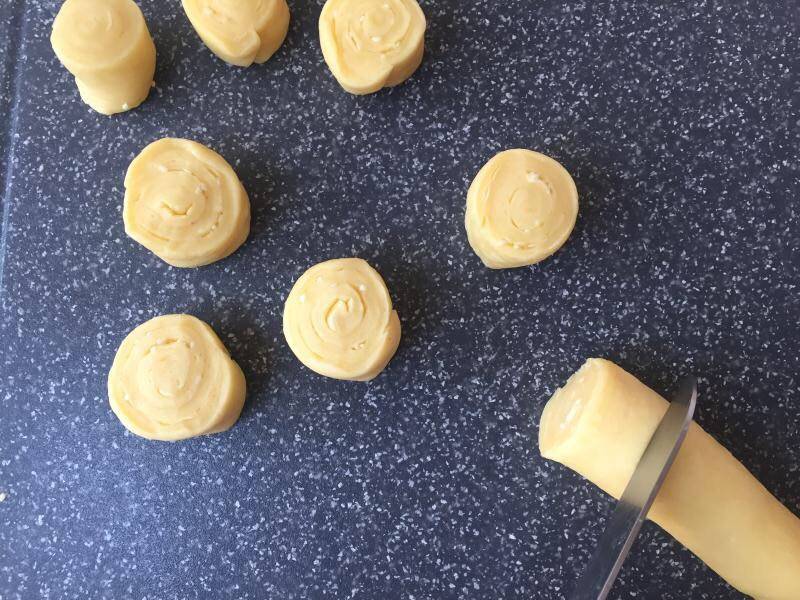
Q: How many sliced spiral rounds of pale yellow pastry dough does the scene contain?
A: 7